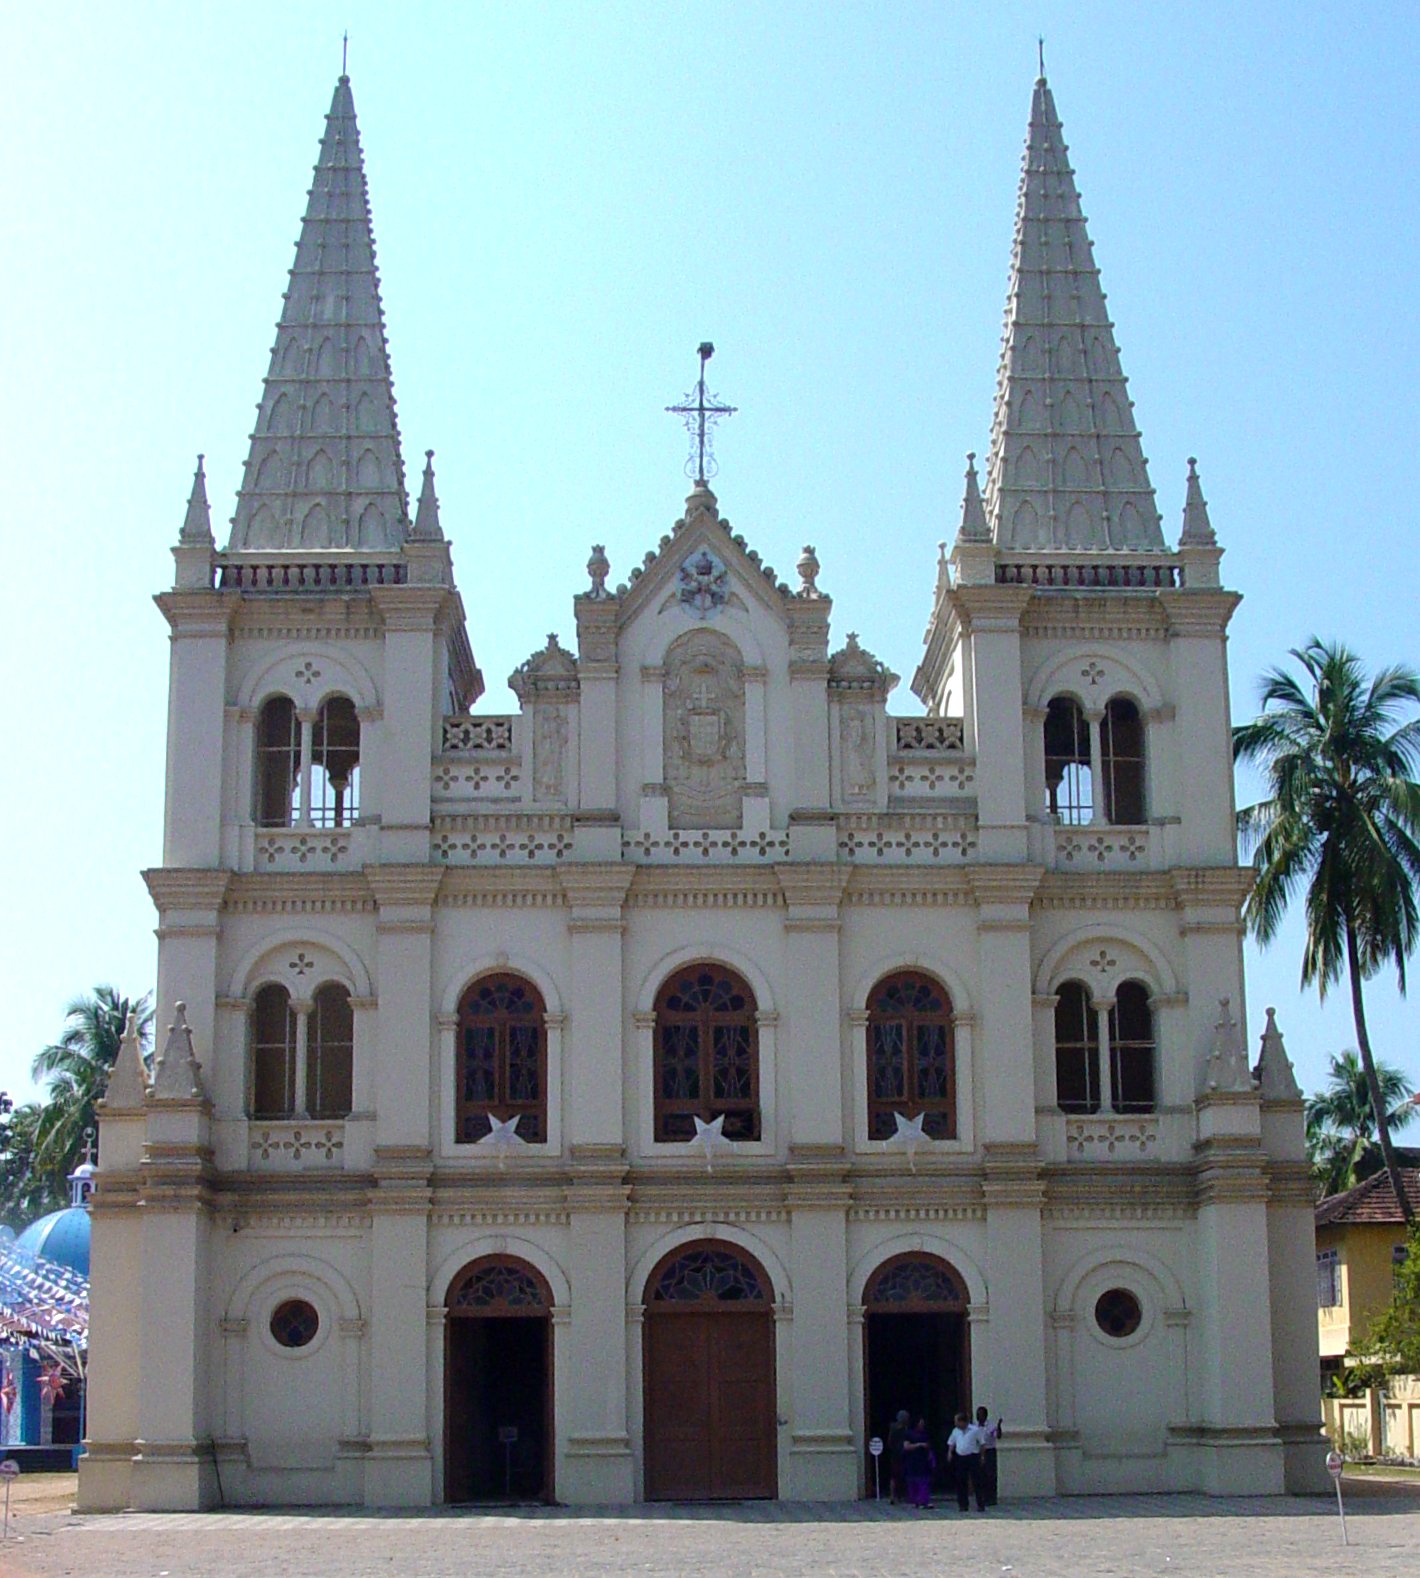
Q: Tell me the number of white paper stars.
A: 3